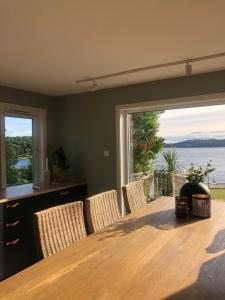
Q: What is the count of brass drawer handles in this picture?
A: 4